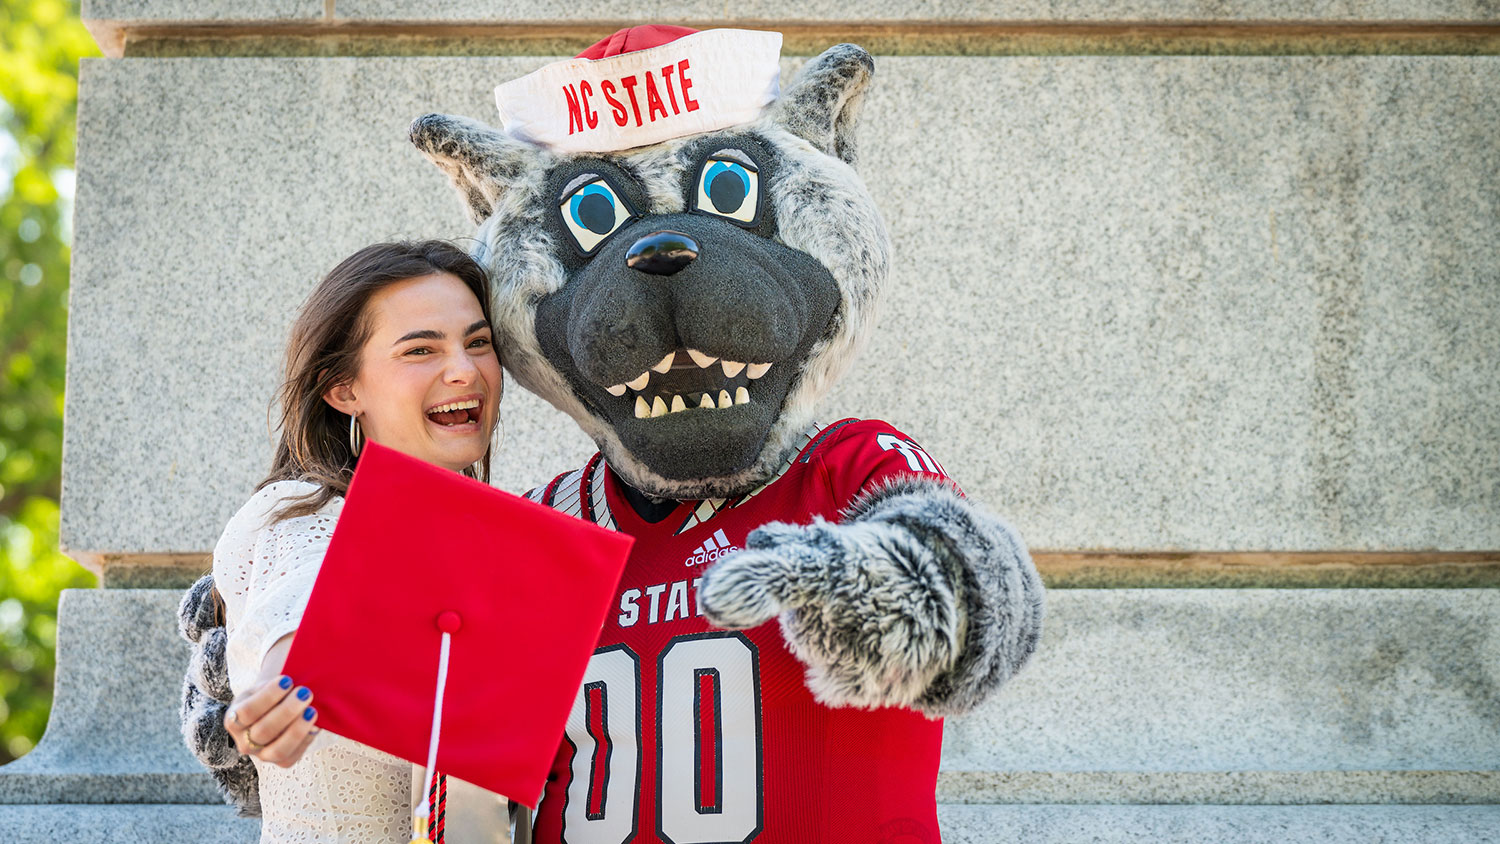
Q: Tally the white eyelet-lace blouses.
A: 1